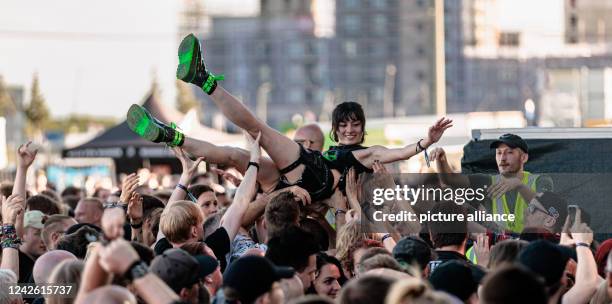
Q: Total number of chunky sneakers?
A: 2